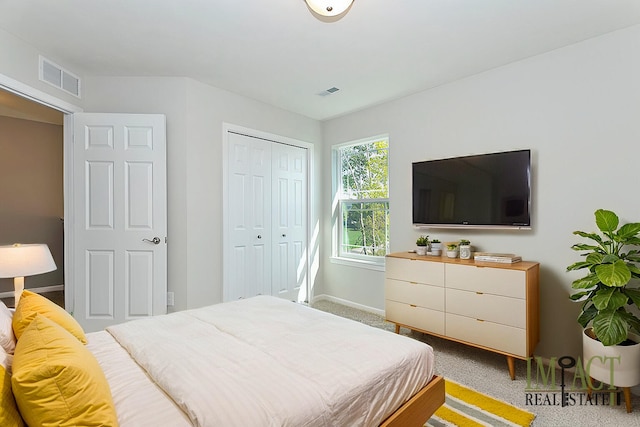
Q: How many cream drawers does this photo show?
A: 6